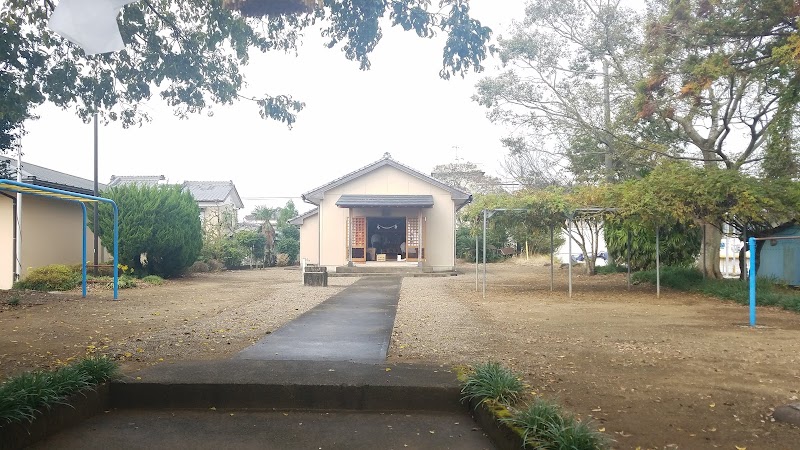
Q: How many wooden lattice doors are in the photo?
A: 2